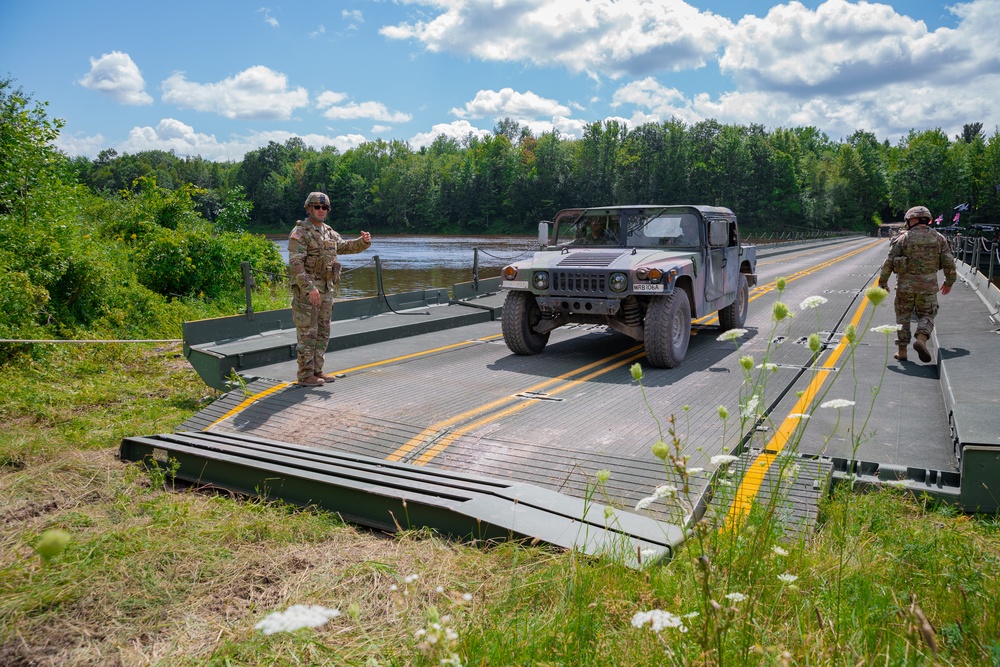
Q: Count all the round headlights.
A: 2